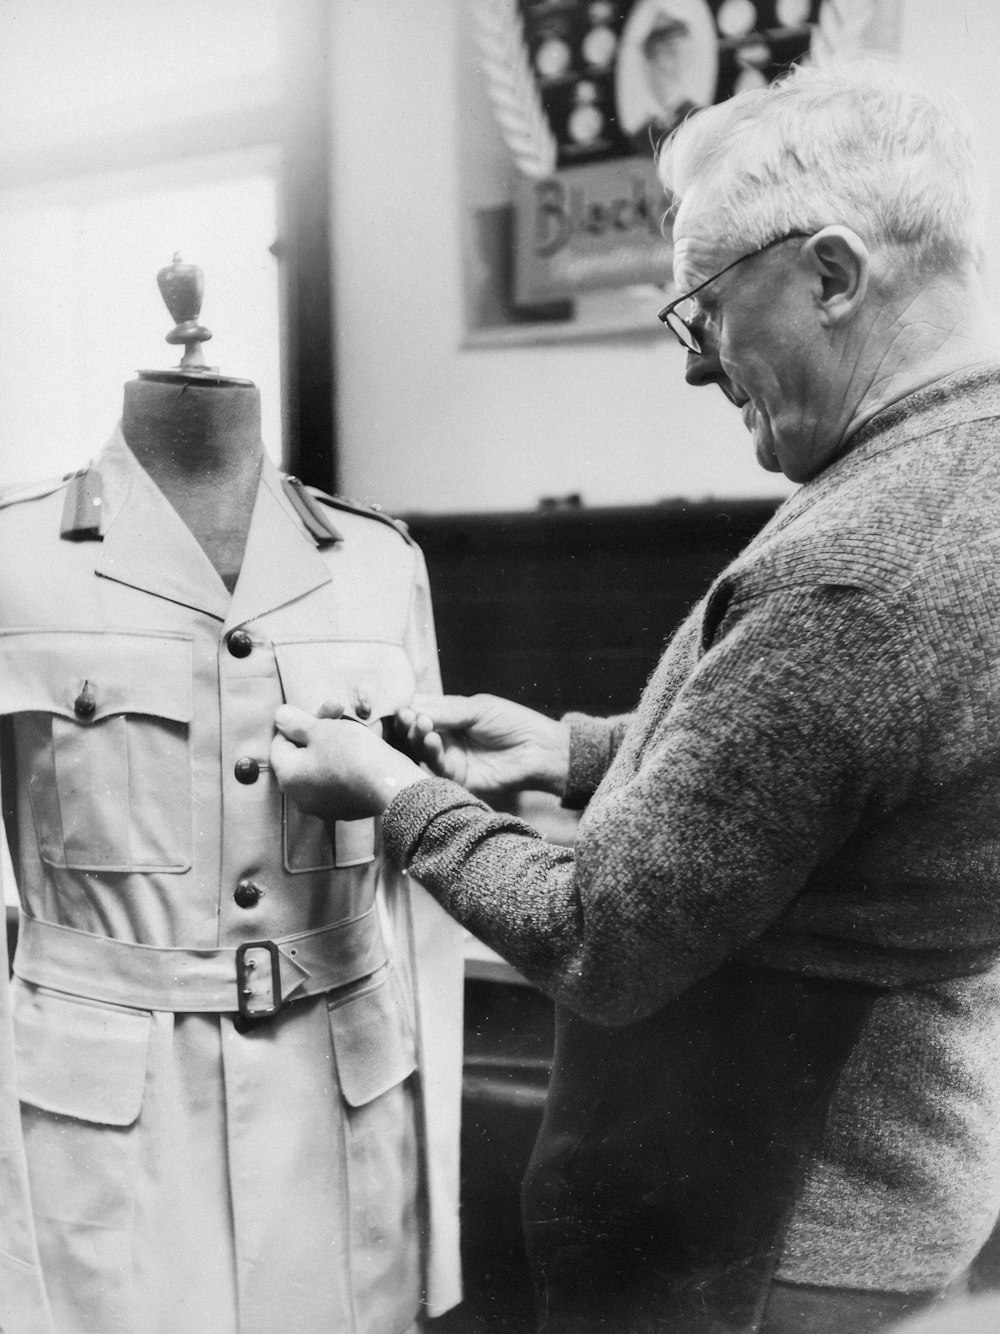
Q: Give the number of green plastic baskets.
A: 0